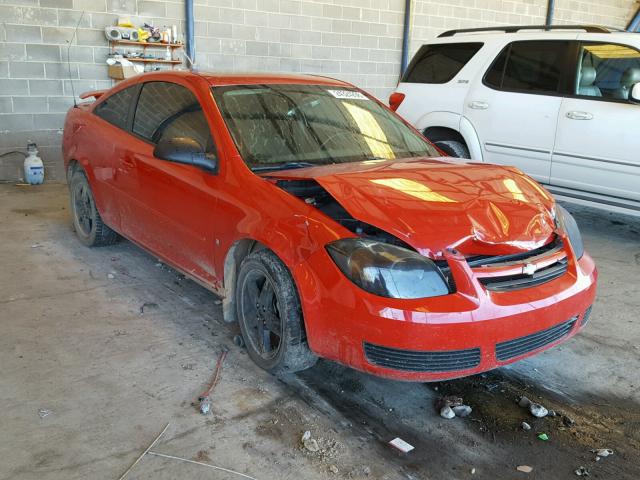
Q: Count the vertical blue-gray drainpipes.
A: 3